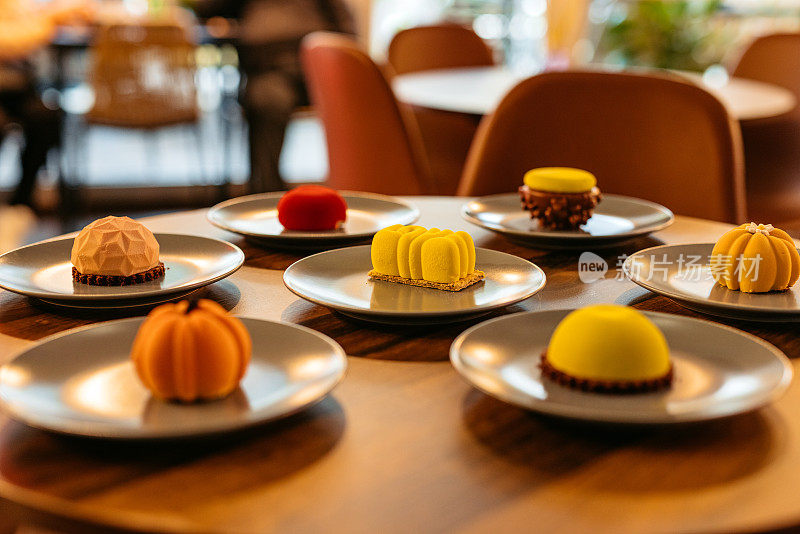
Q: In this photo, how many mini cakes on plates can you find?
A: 7